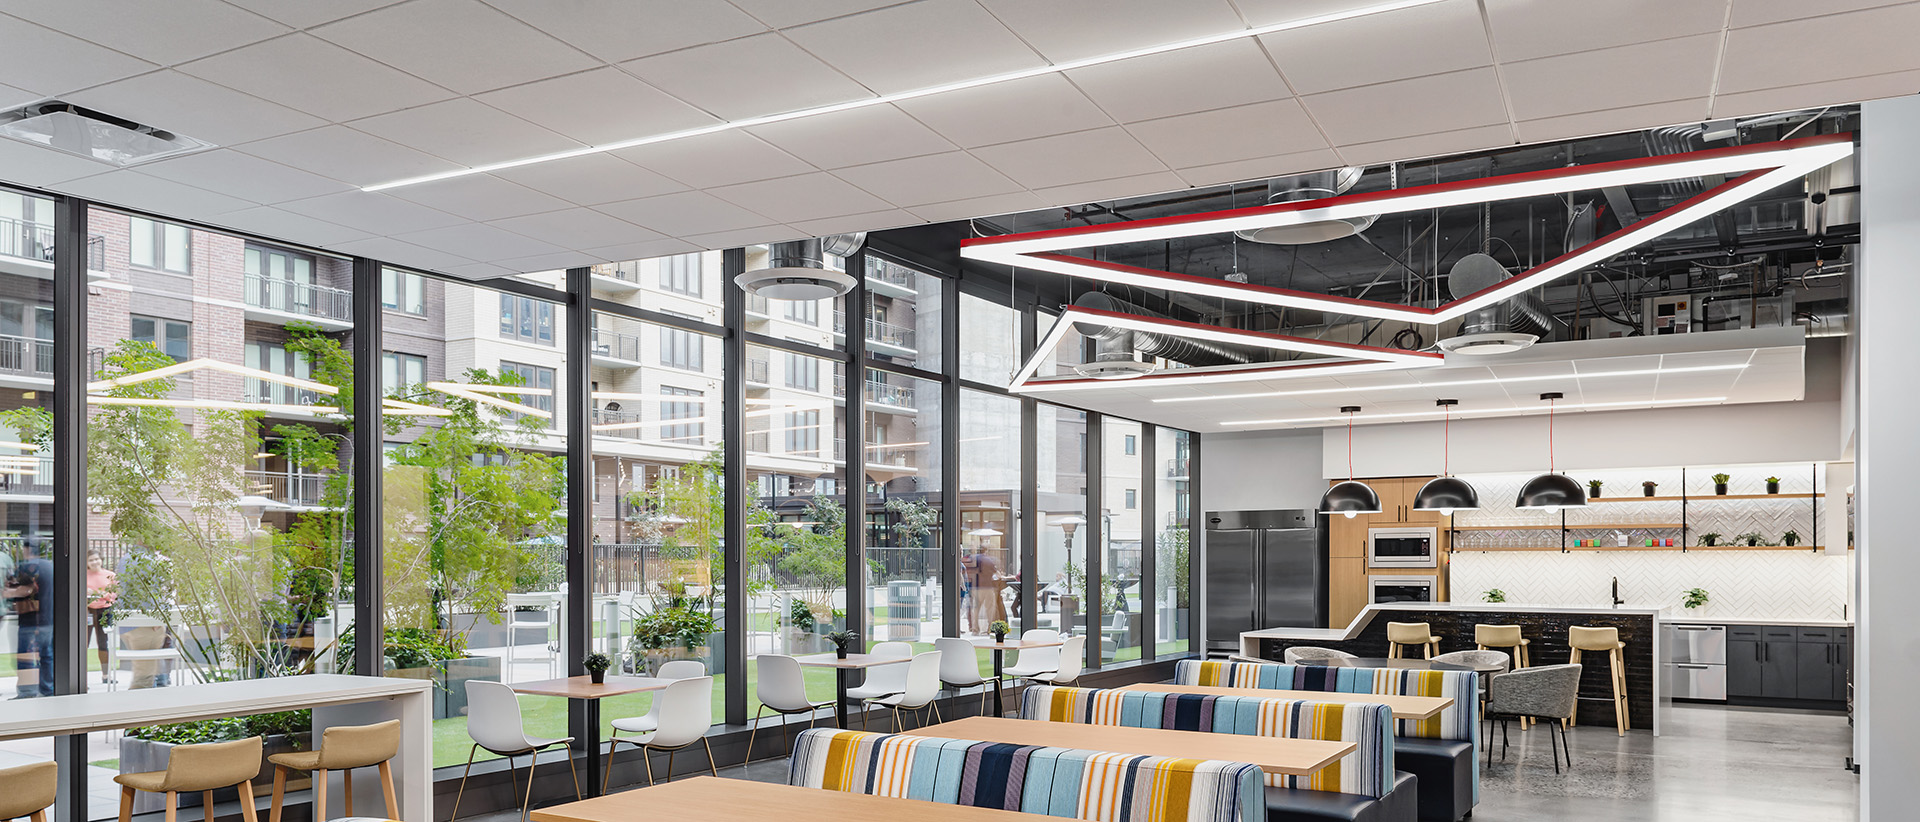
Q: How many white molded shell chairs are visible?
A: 9